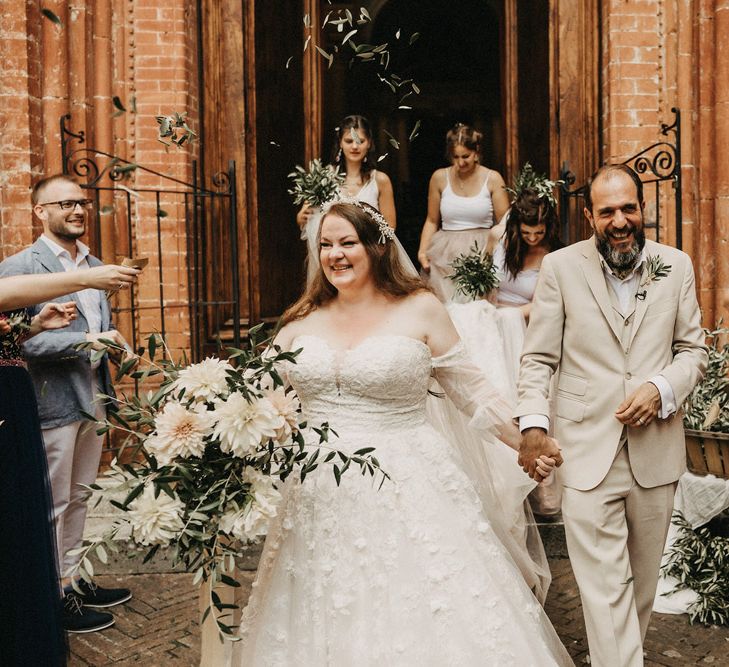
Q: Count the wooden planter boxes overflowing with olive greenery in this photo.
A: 1